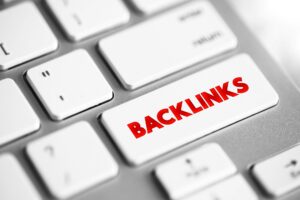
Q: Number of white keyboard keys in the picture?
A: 12